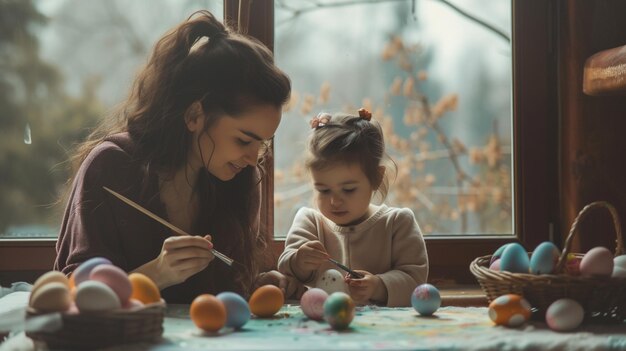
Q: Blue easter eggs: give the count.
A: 5